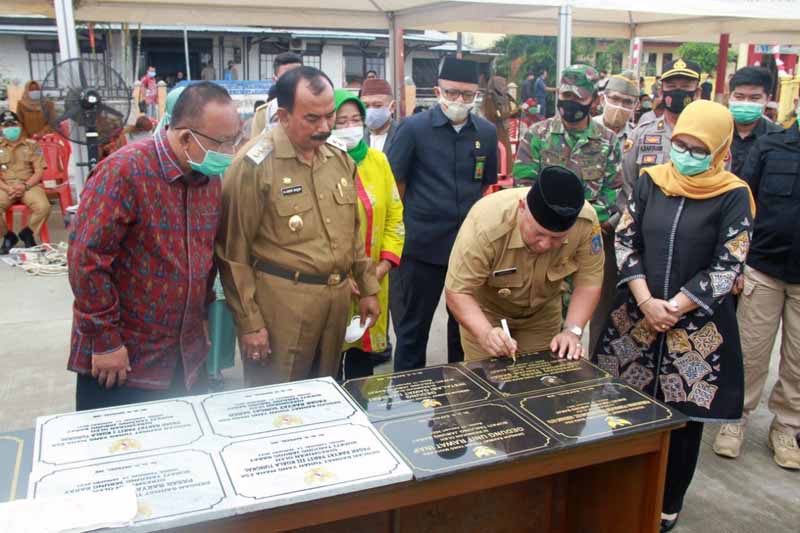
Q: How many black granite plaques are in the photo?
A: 4